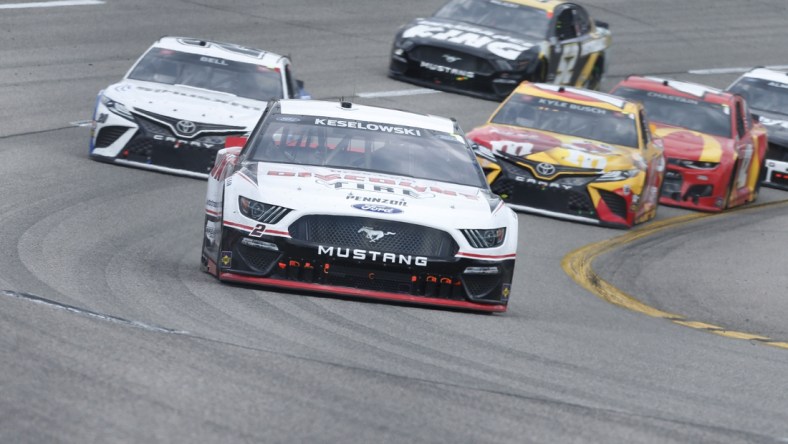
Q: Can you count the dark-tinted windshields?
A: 6